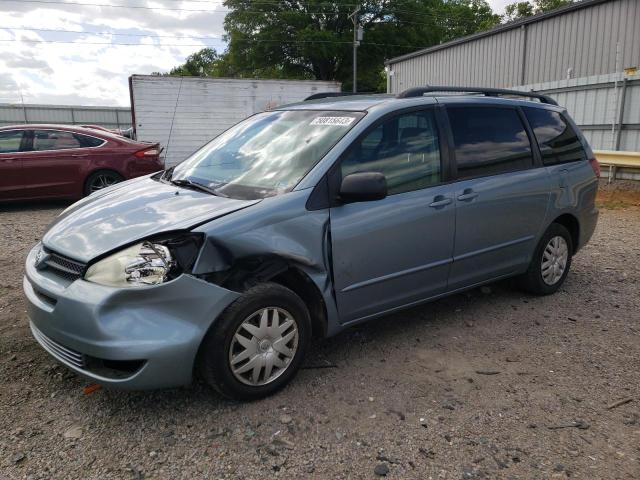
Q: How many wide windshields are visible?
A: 1